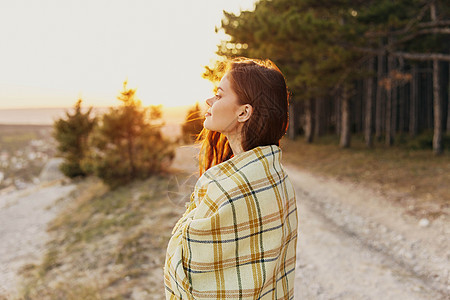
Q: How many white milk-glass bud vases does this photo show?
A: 0